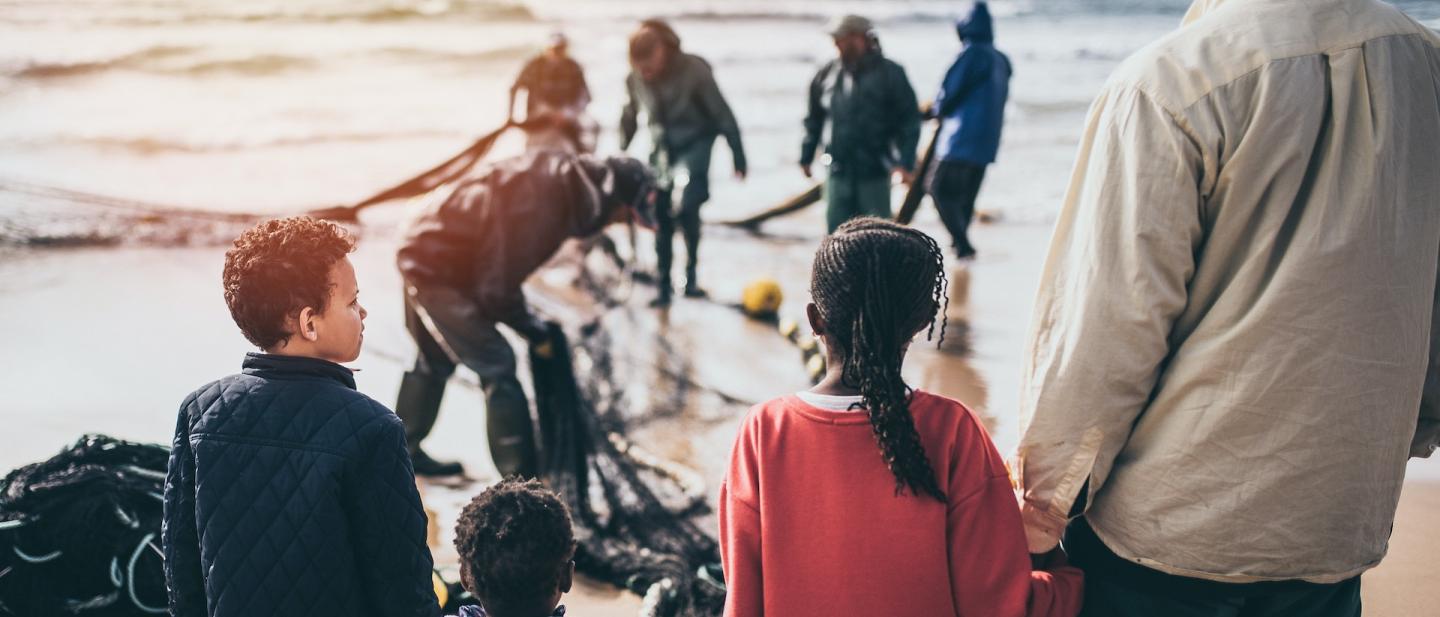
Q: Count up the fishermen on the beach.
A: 5